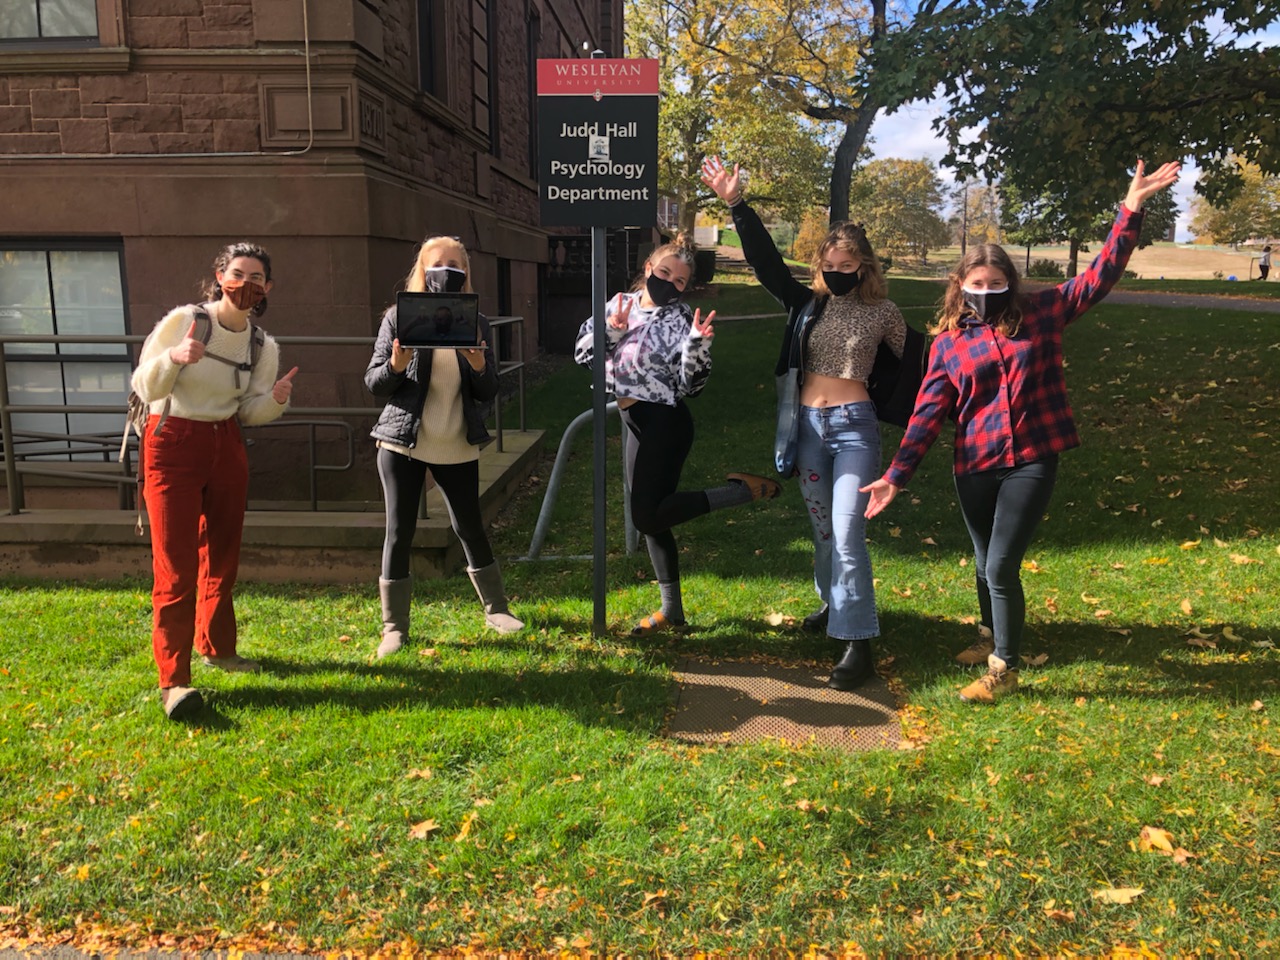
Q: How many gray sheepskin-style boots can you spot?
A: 2